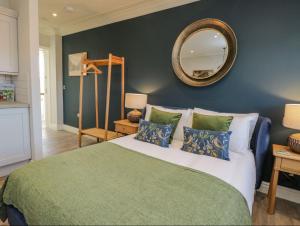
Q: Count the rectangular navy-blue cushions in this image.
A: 2